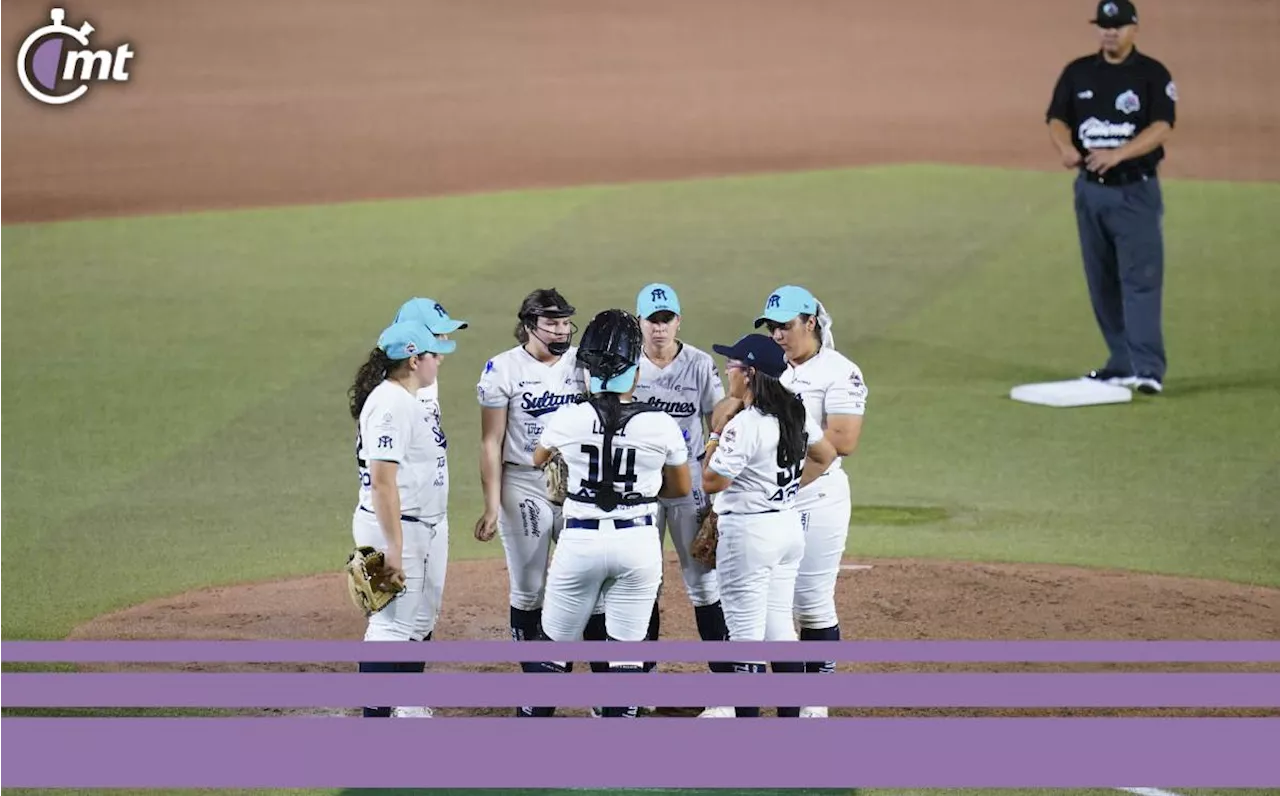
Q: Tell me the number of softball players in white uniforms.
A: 7